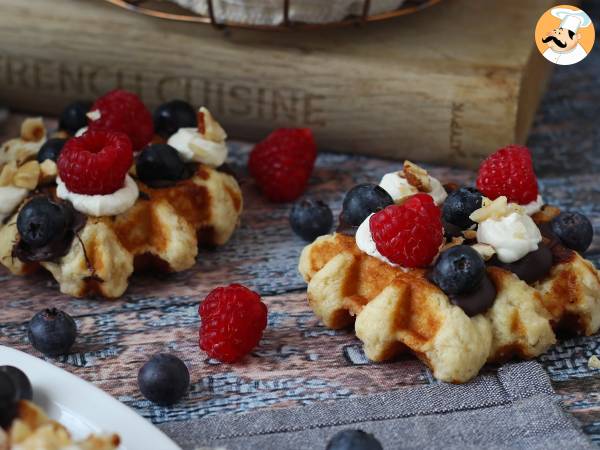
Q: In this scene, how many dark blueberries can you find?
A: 15